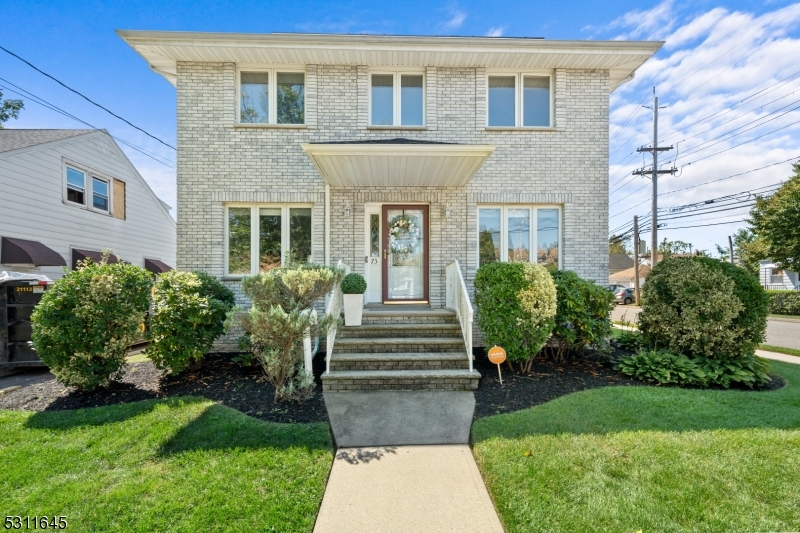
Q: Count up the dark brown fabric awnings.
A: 3